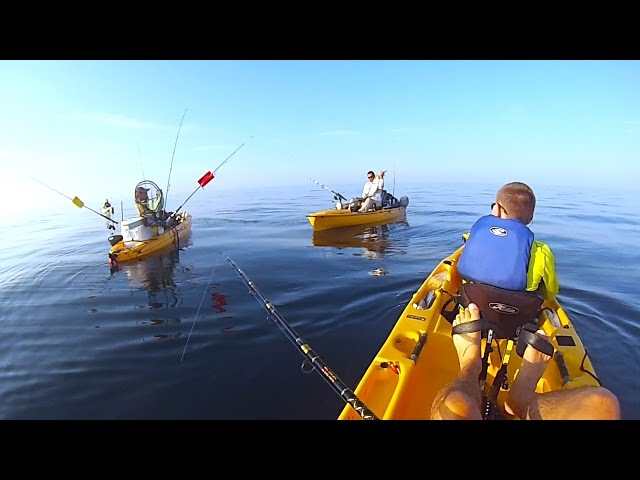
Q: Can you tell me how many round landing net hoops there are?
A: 1